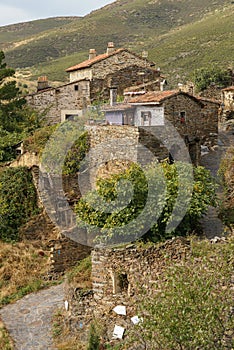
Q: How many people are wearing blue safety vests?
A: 0